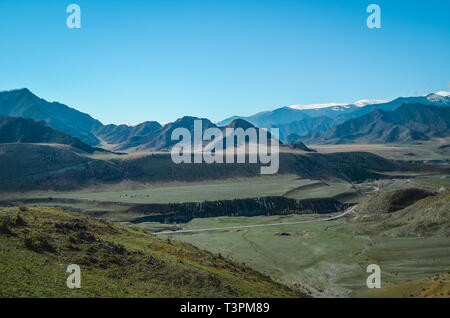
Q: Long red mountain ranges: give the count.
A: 0